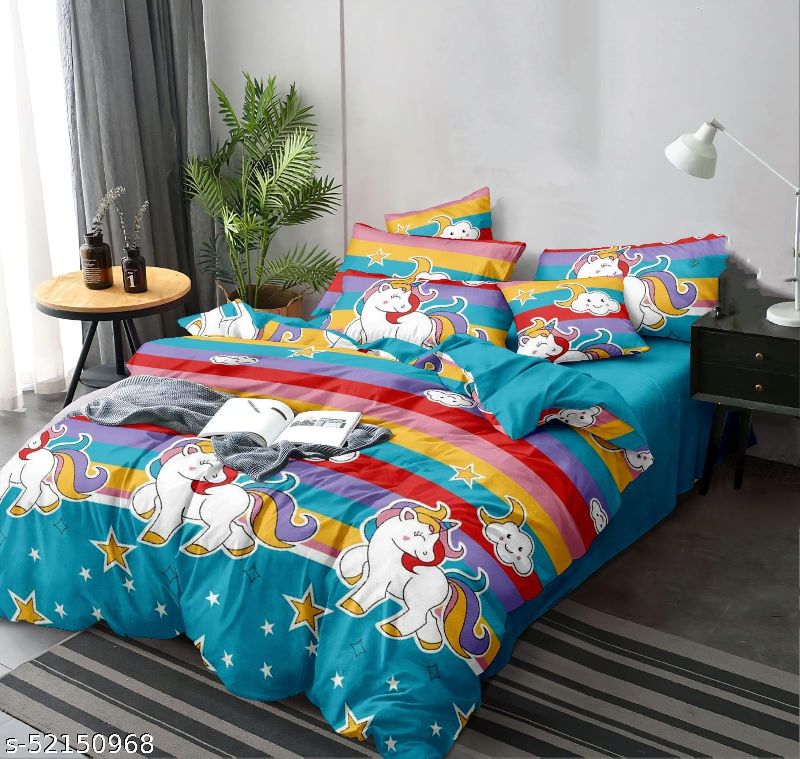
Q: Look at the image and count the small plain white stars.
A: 15